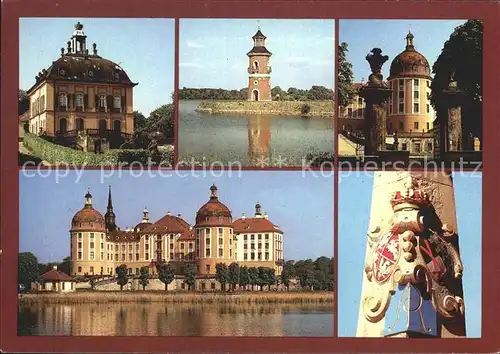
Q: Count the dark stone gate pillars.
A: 2